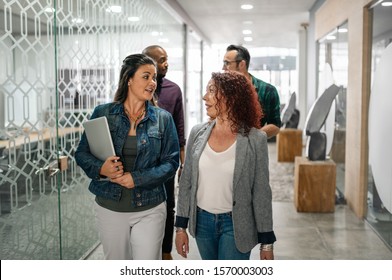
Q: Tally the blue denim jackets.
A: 1